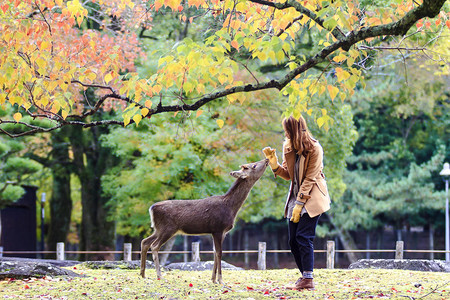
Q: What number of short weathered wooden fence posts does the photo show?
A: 6